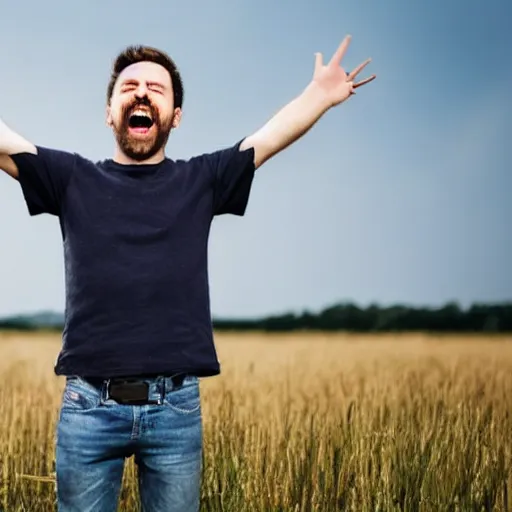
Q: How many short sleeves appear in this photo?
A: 2